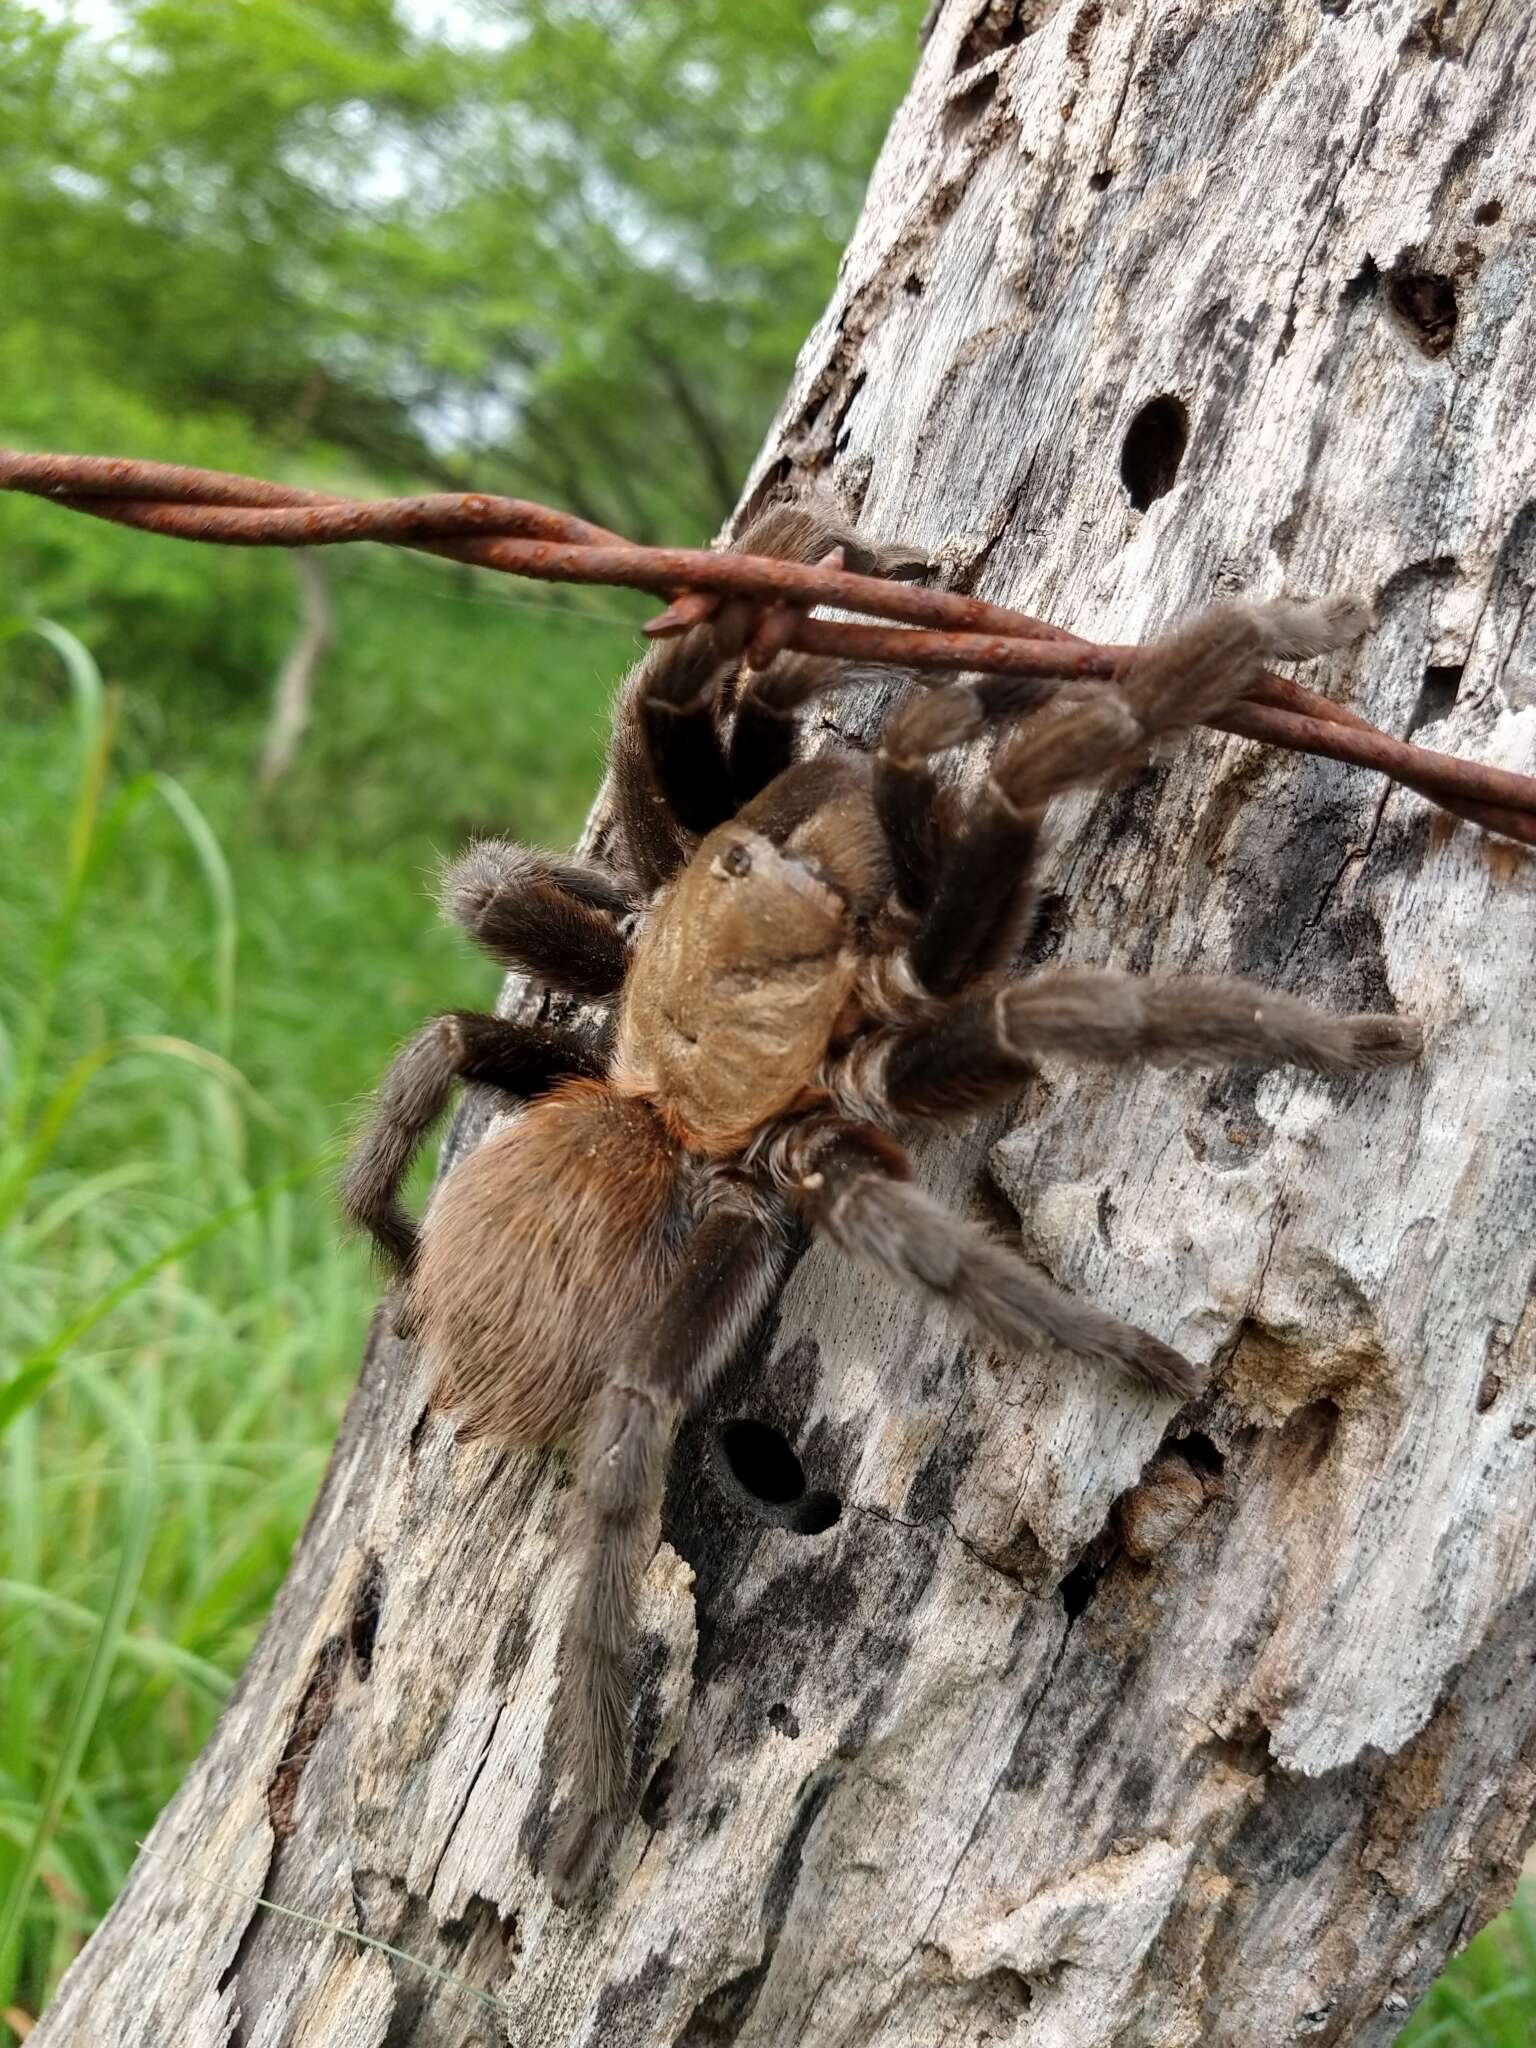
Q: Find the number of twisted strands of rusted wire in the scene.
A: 2